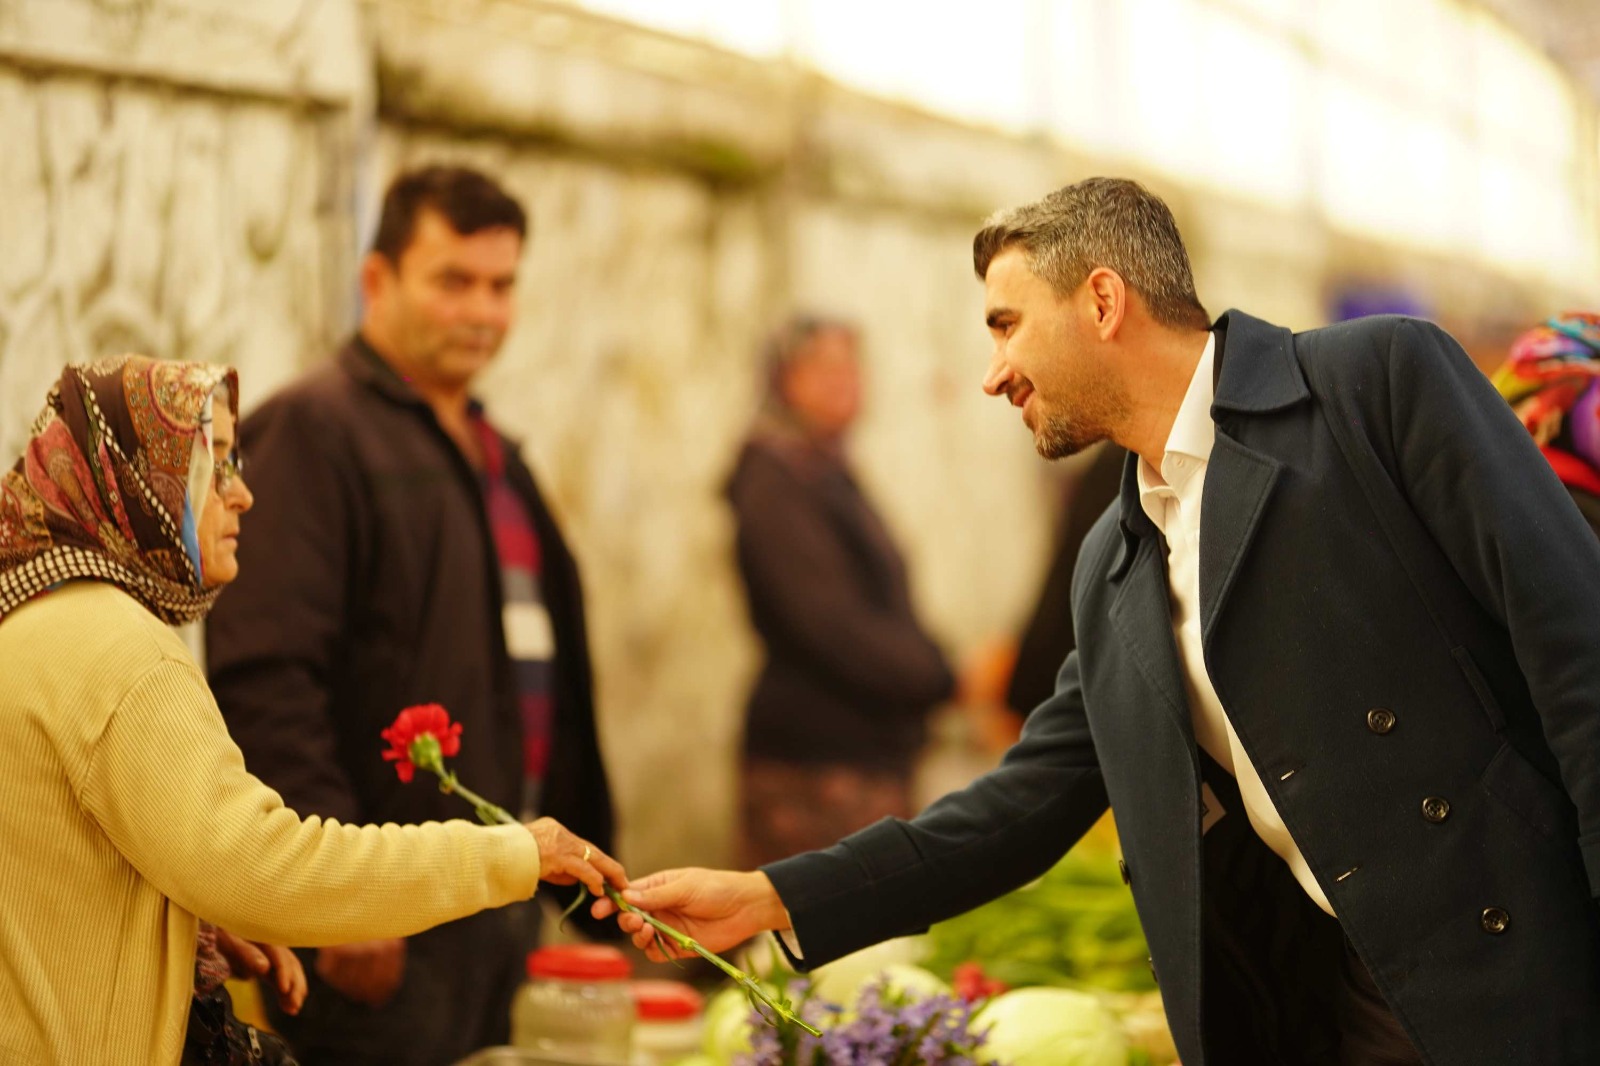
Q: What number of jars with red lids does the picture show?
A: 2